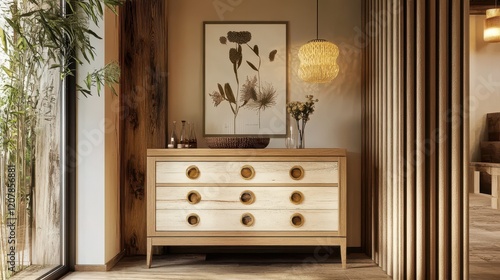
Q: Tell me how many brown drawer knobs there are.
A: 9